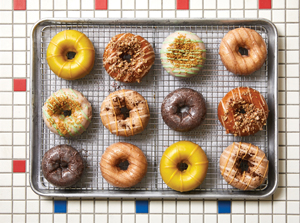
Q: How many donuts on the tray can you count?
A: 12